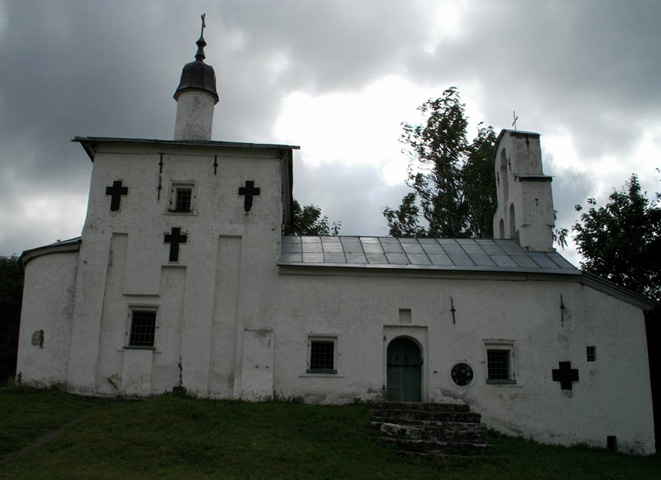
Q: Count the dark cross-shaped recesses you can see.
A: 4